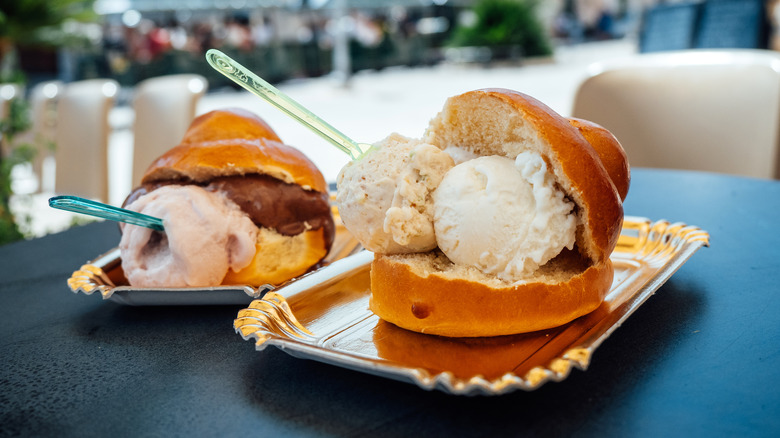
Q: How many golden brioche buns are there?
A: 2